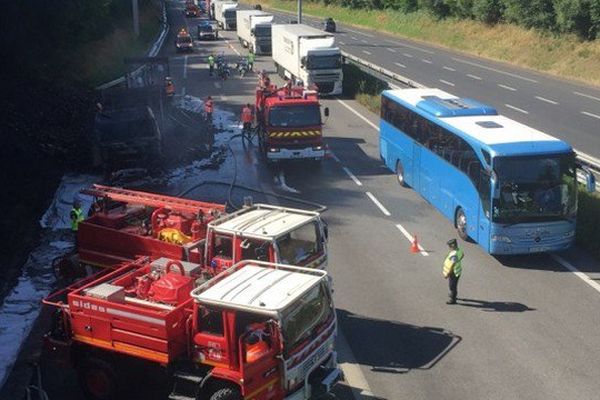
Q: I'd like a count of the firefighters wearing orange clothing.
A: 3